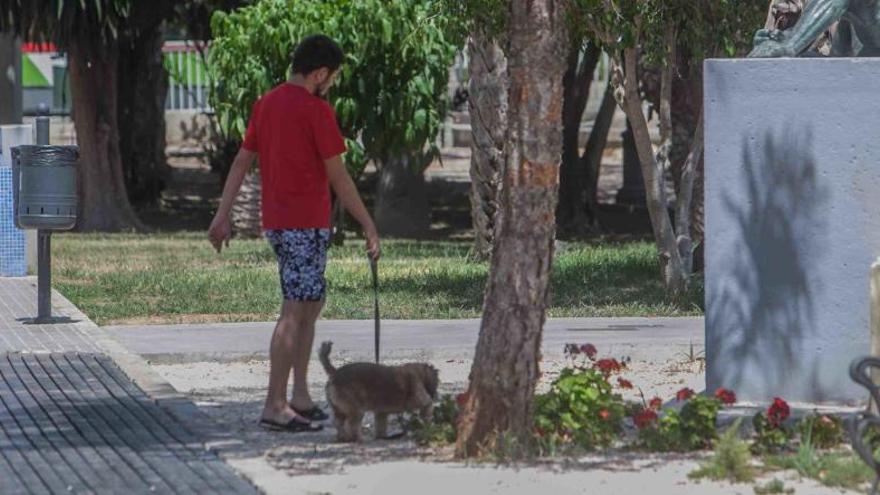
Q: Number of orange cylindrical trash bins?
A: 0